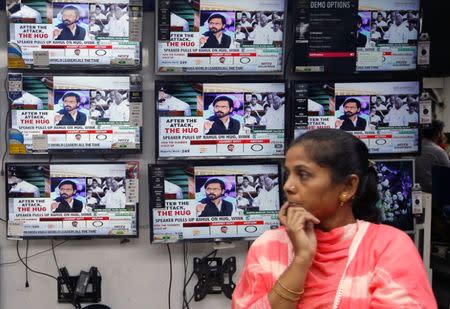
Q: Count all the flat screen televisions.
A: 9